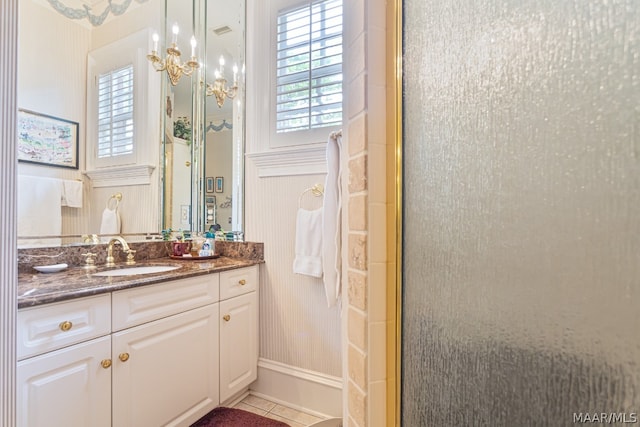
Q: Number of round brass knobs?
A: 5